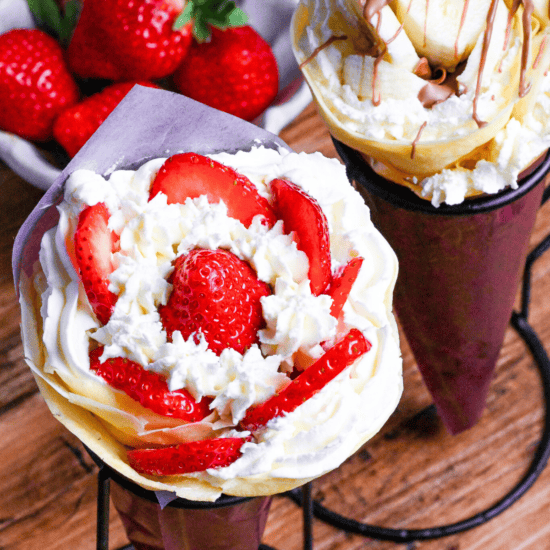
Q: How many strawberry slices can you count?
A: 7